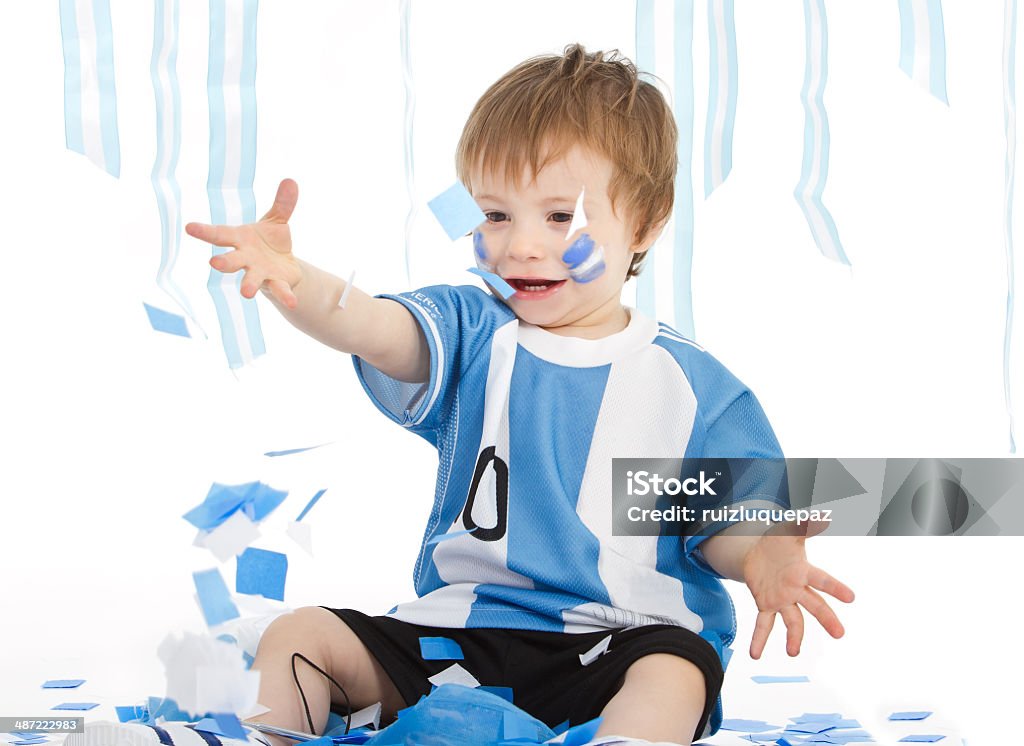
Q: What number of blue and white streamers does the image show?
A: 9